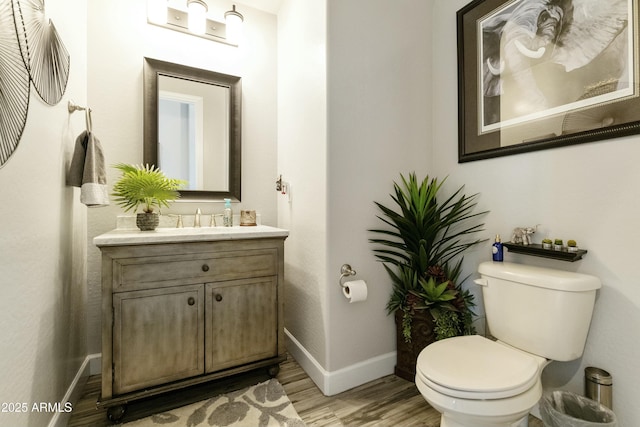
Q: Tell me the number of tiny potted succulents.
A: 3